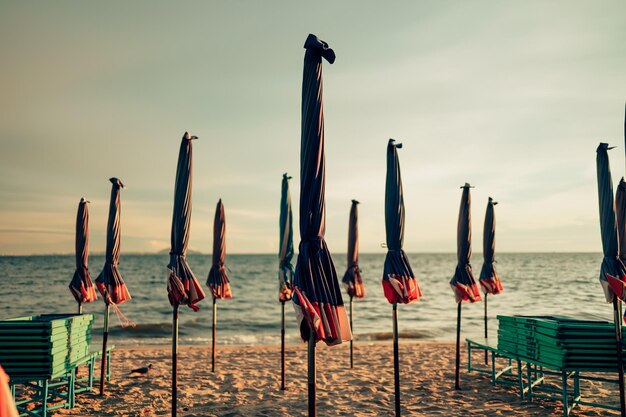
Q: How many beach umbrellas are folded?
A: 12